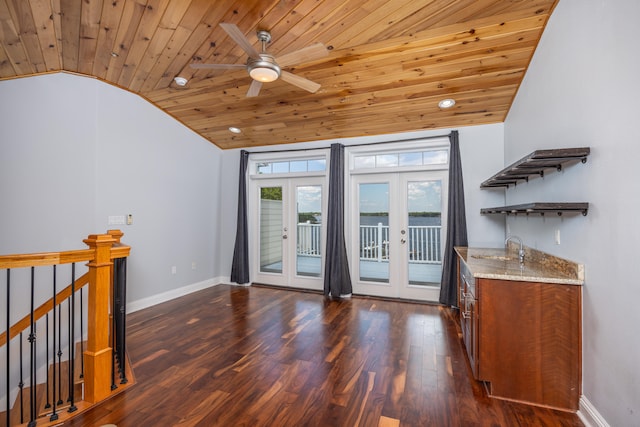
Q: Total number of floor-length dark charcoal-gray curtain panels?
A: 3